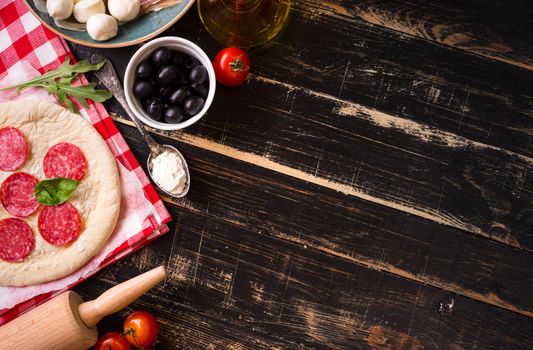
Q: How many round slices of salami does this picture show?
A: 5